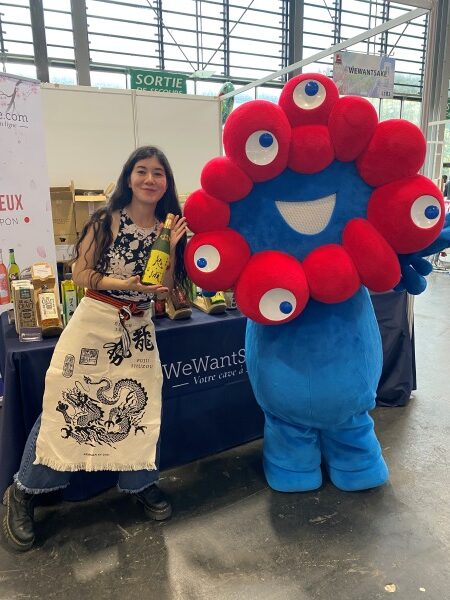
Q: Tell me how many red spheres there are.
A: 12